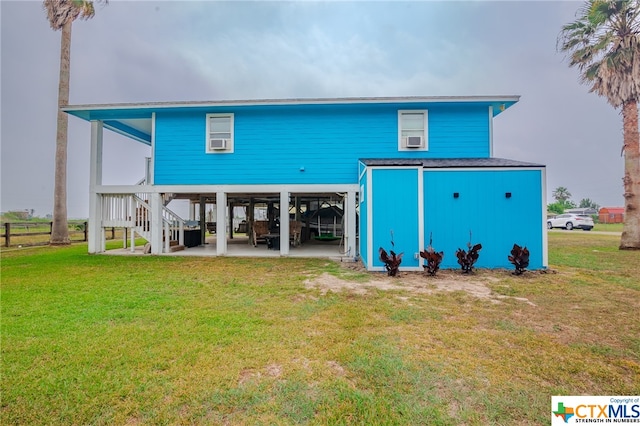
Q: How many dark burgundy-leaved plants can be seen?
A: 4